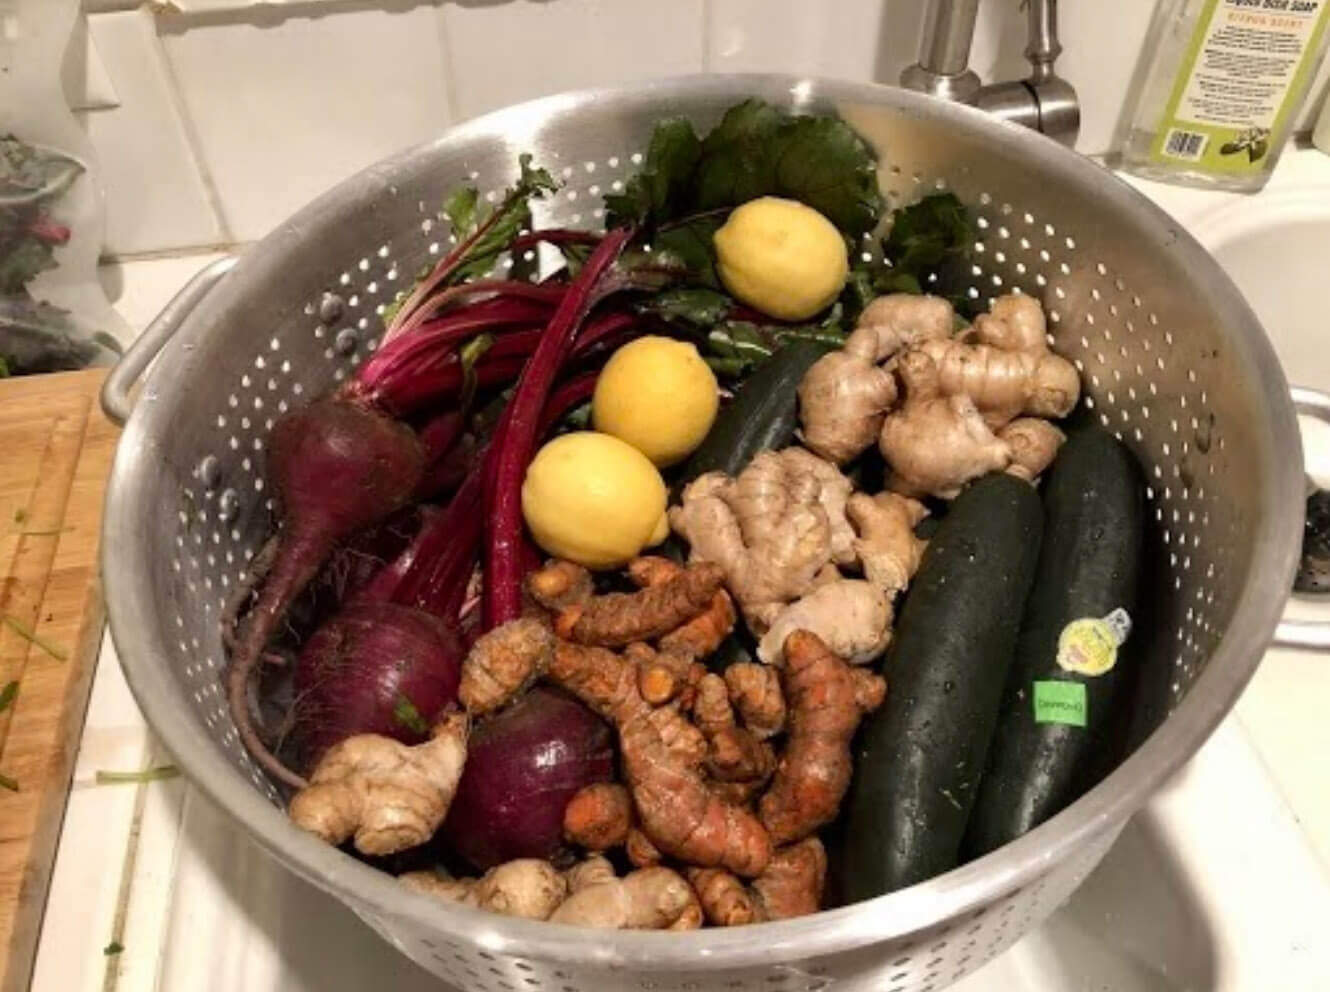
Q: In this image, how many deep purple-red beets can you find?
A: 3